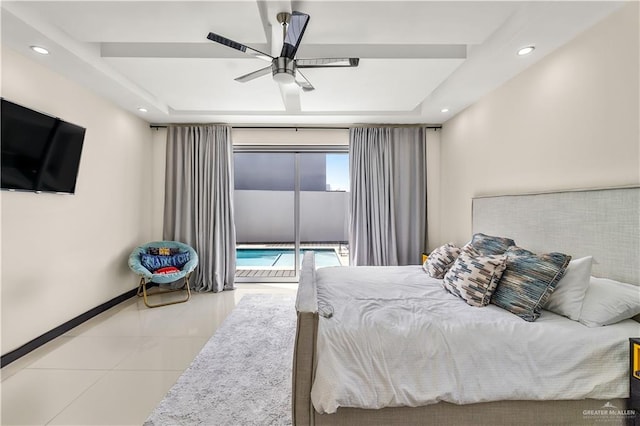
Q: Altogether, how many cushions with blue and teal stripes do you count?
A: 2